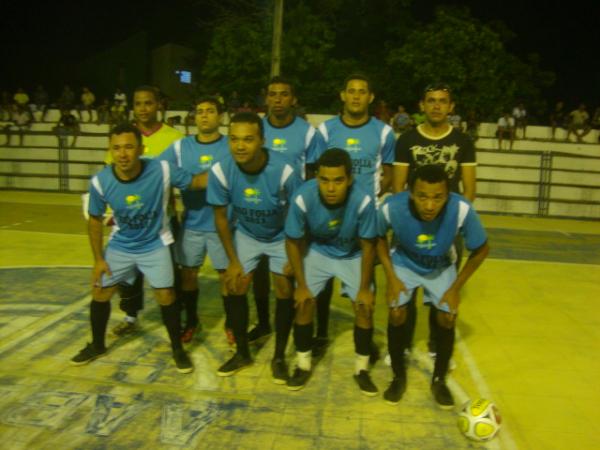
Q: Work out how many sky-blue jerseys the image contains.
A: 7